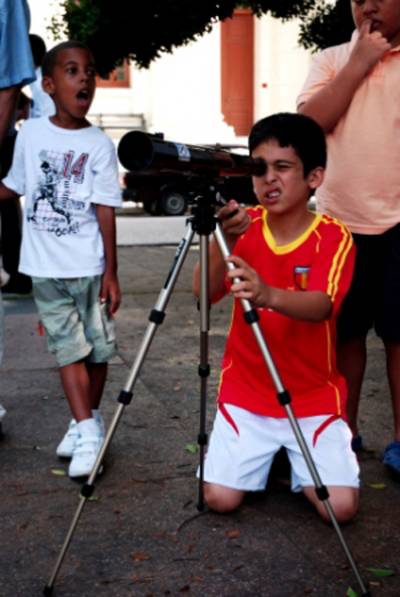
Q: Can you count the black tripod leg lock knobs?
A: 8